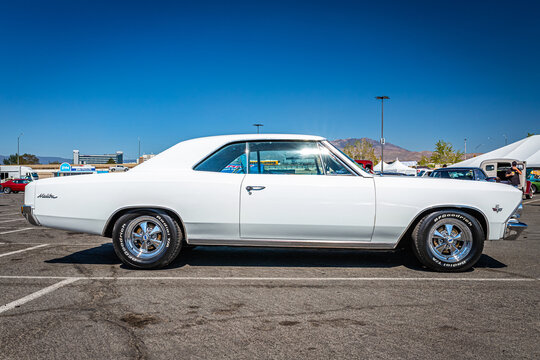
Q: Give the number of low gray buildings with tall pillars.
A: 1